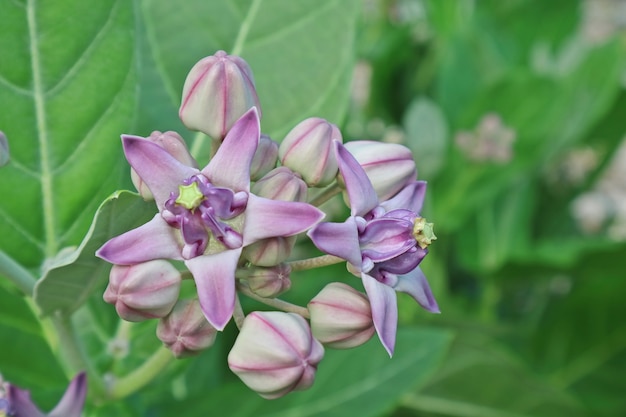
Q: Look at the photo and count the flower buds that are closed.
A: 12